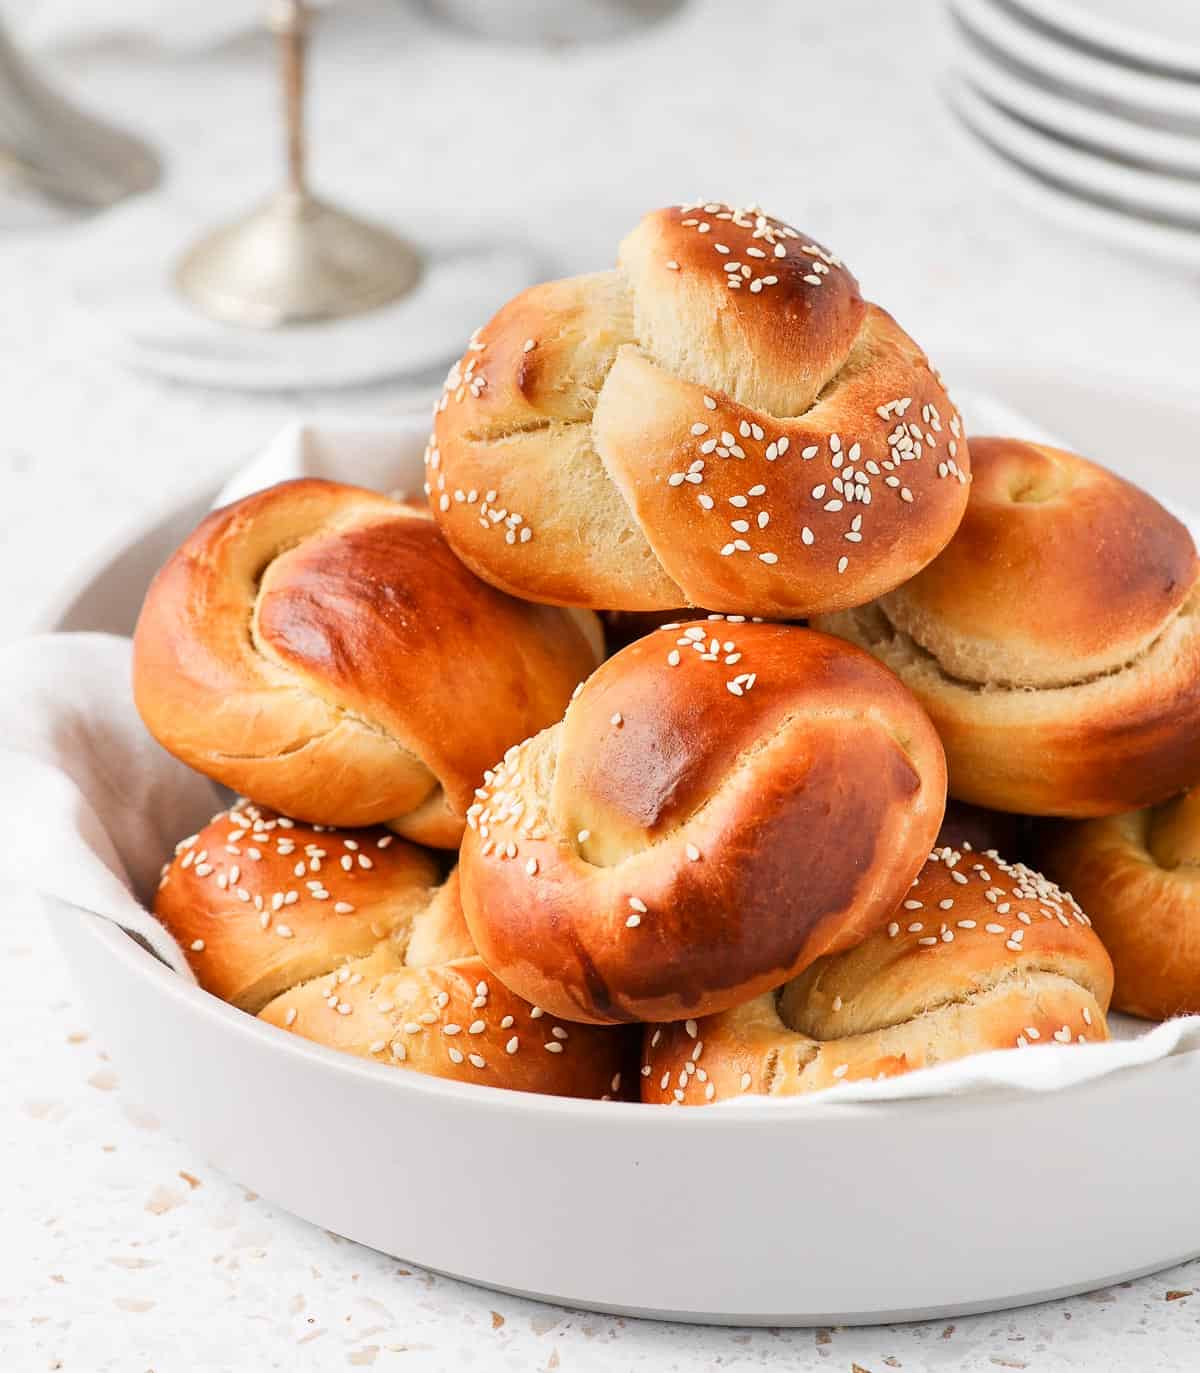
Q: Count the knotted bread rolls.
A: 7